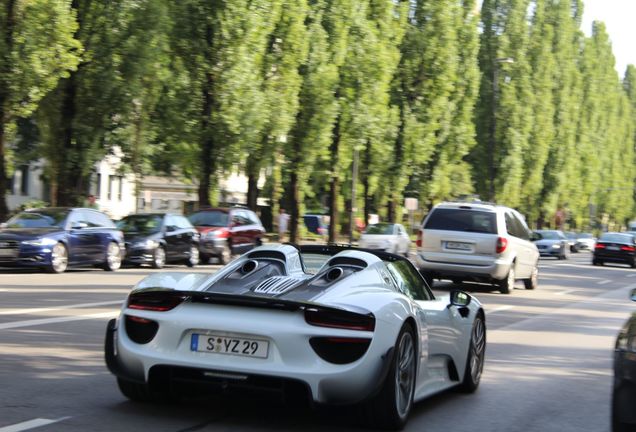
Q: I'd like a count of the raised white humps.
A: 2